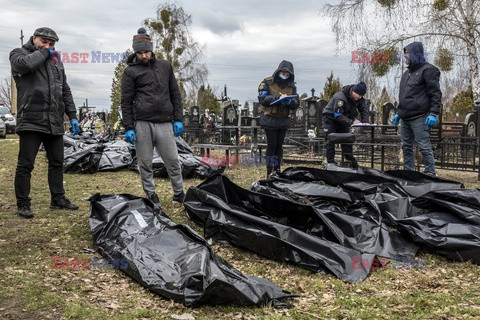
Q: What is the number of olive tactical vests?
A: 1